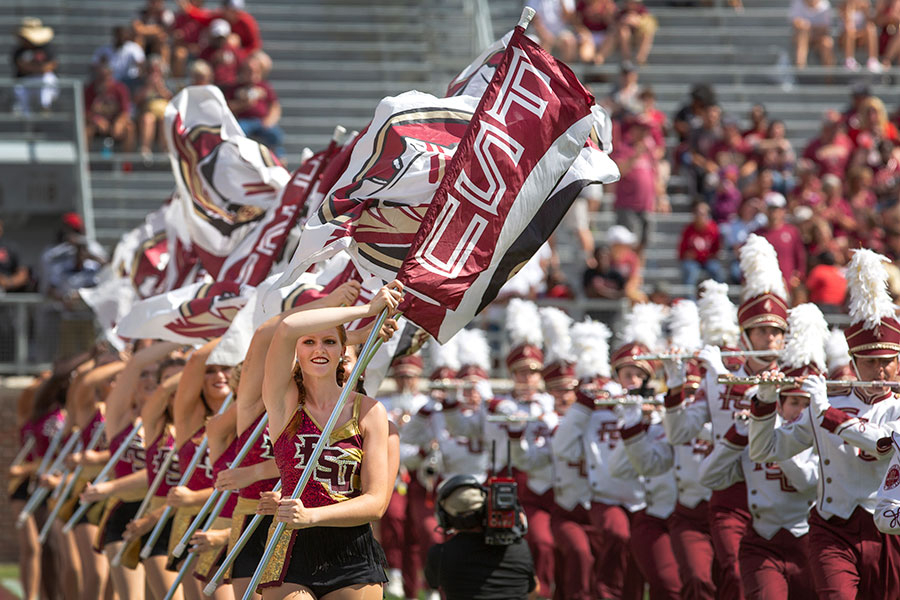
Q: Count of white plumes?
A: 12